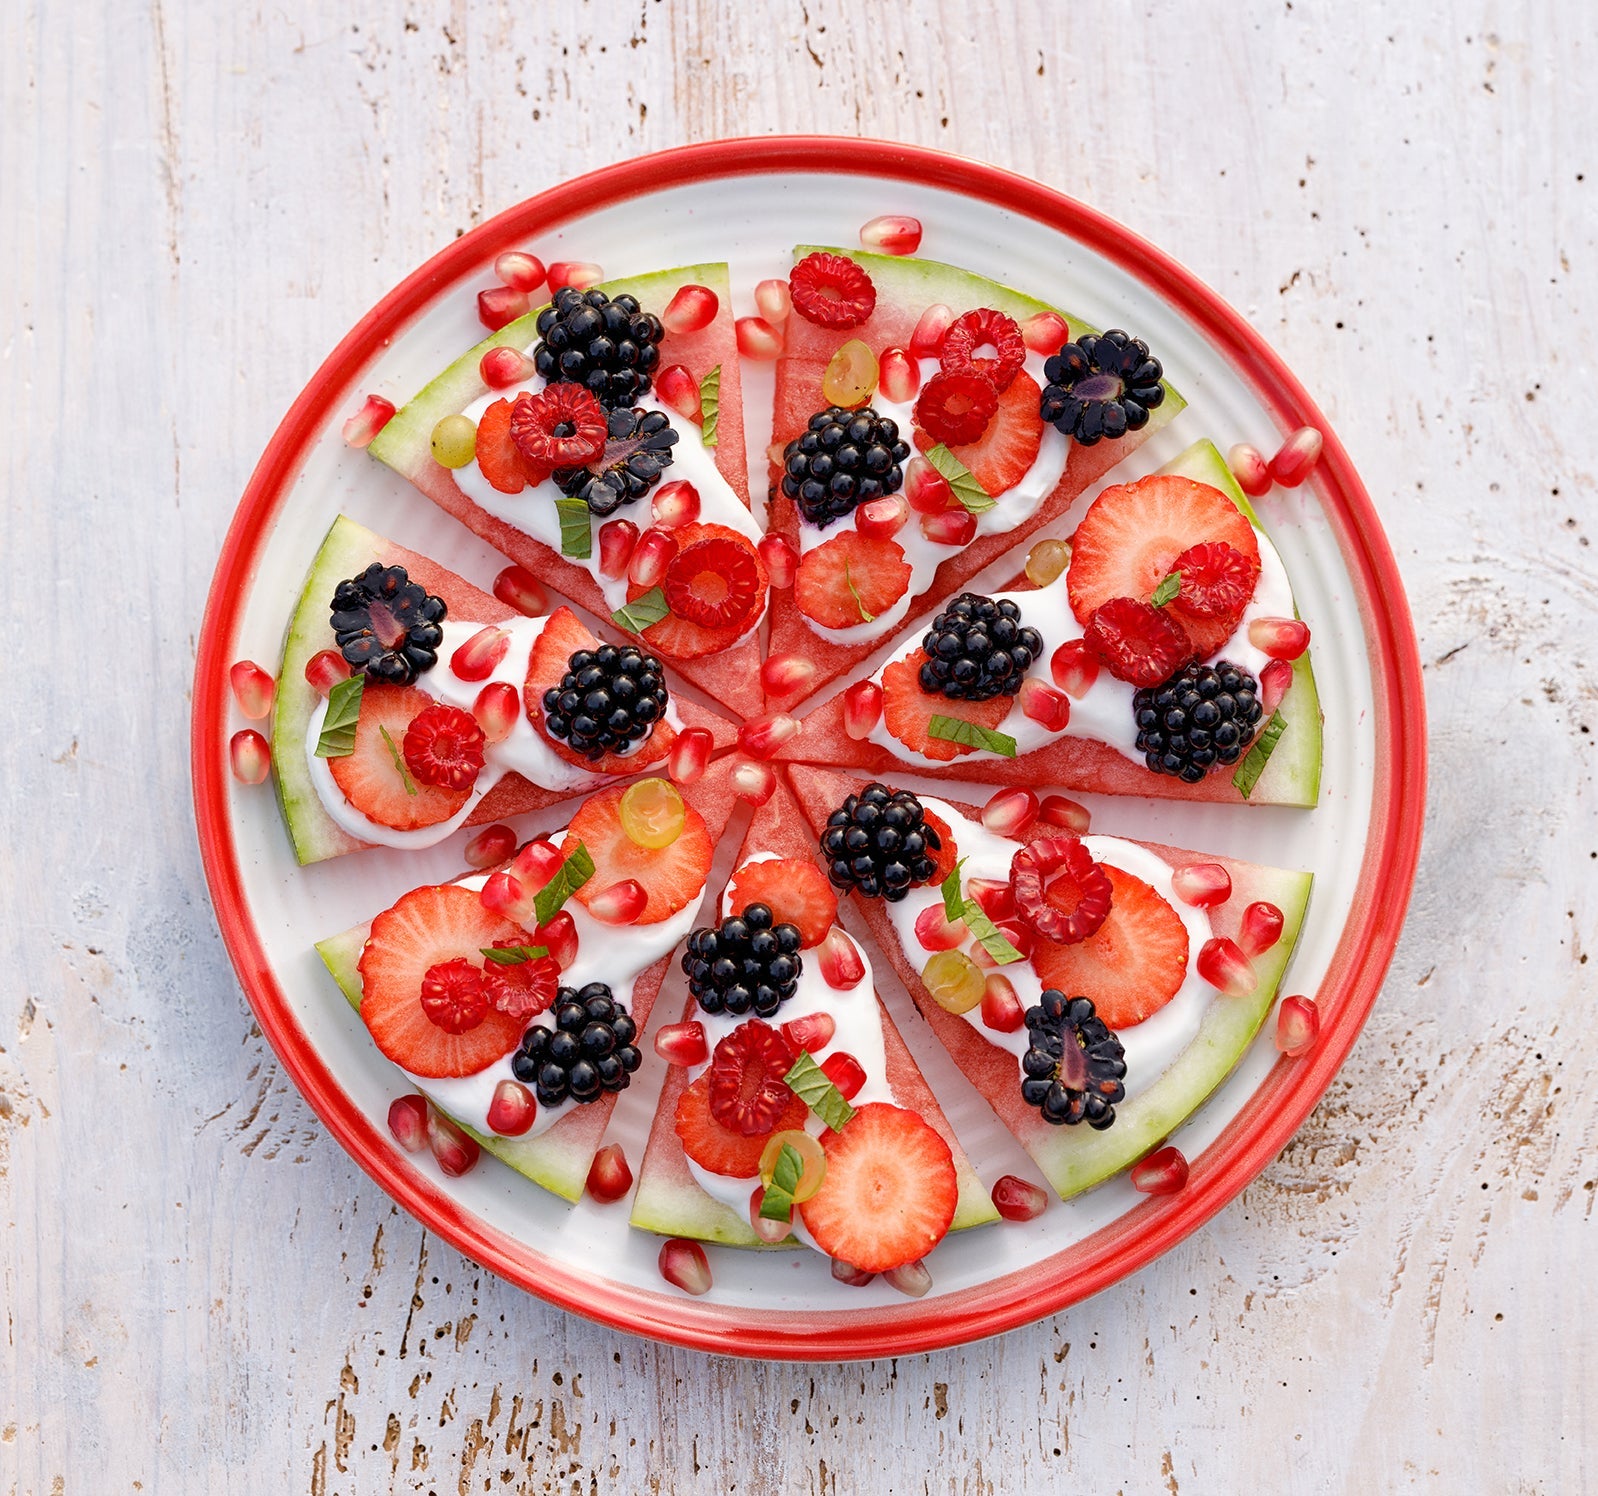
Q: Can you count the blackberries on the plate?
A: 12